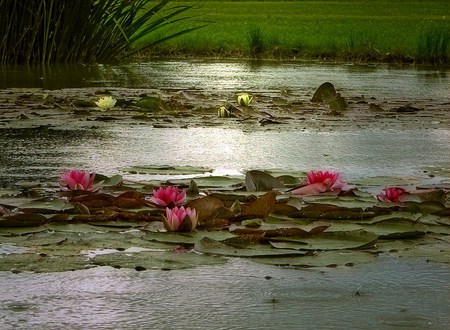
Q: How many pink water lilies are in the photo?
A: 5